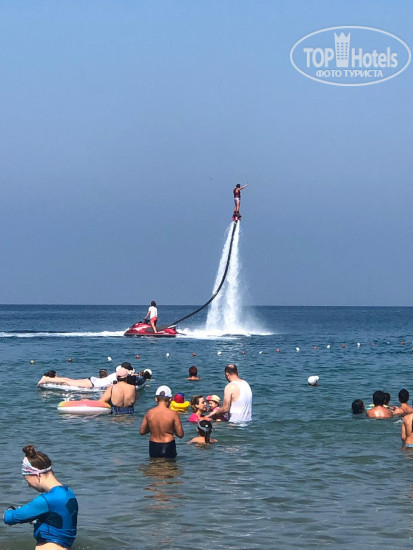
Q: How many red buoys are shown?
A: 9